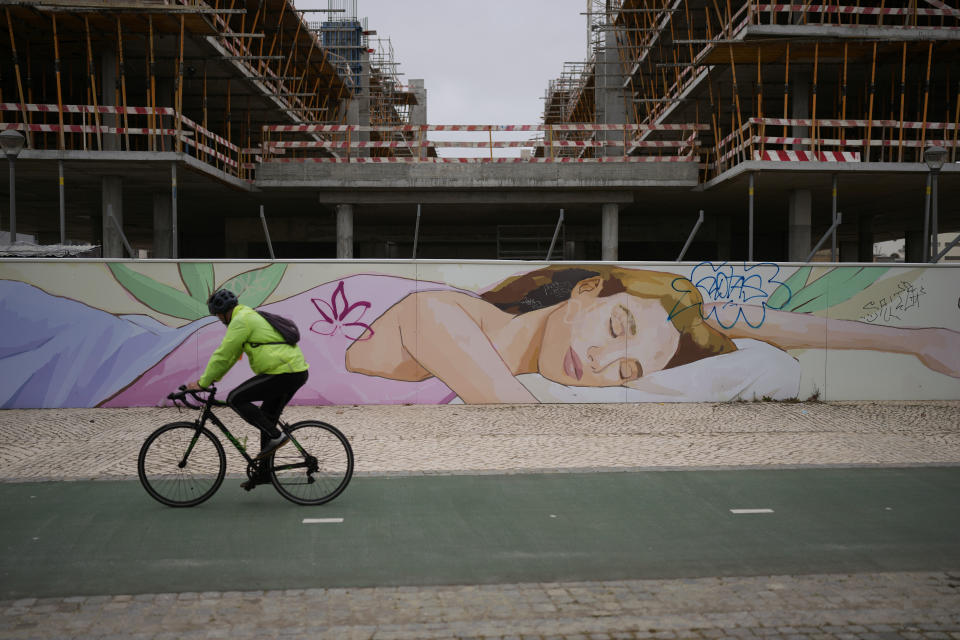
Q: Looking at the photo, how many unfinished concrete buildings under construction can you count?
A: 2